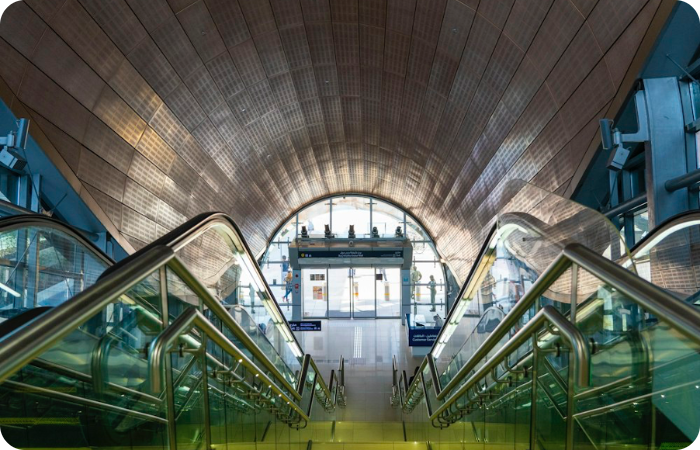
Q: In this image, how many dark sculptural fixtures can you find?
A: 5